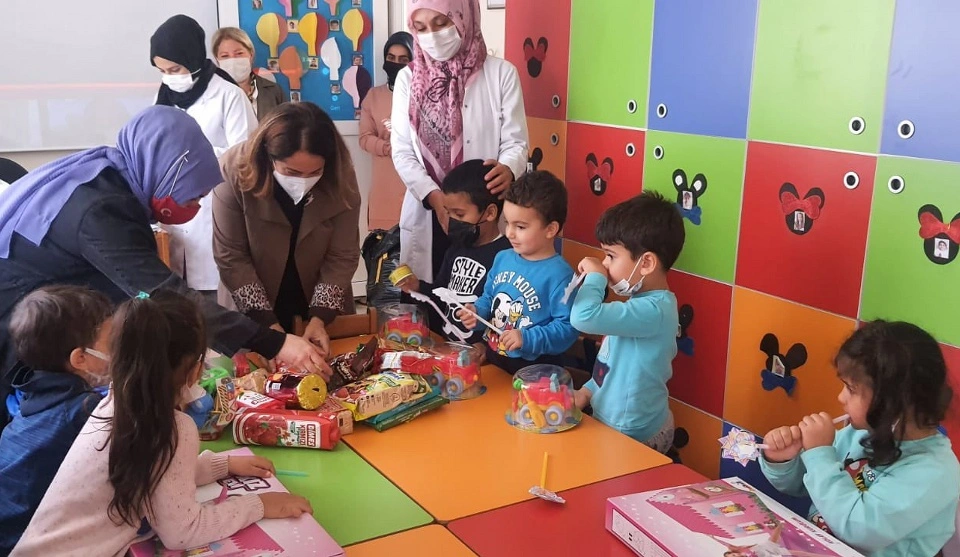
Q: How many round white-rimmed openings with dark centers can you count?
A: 10